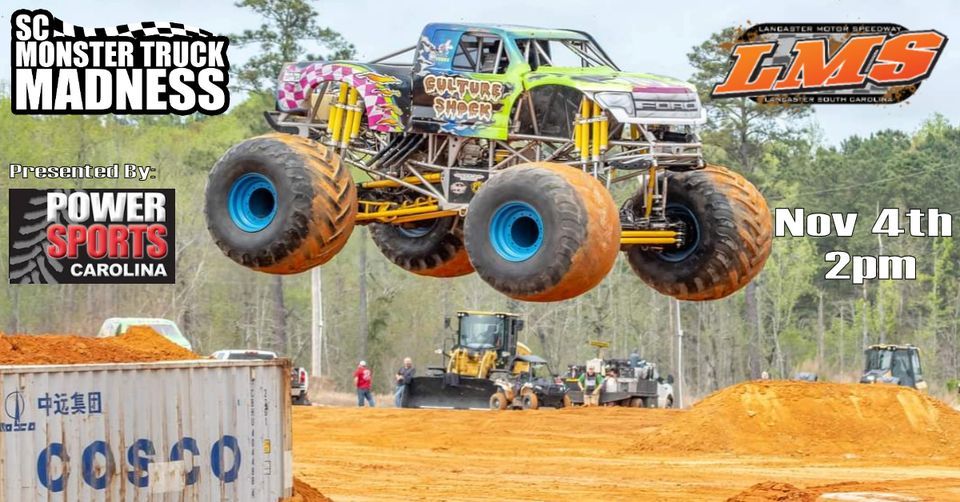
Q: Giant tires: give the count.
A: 4